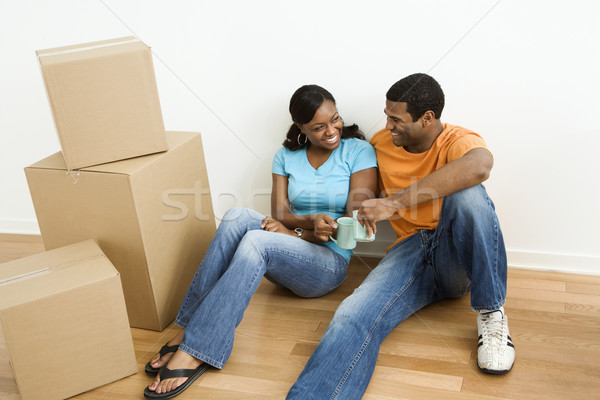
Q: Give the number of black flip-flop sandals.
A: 2